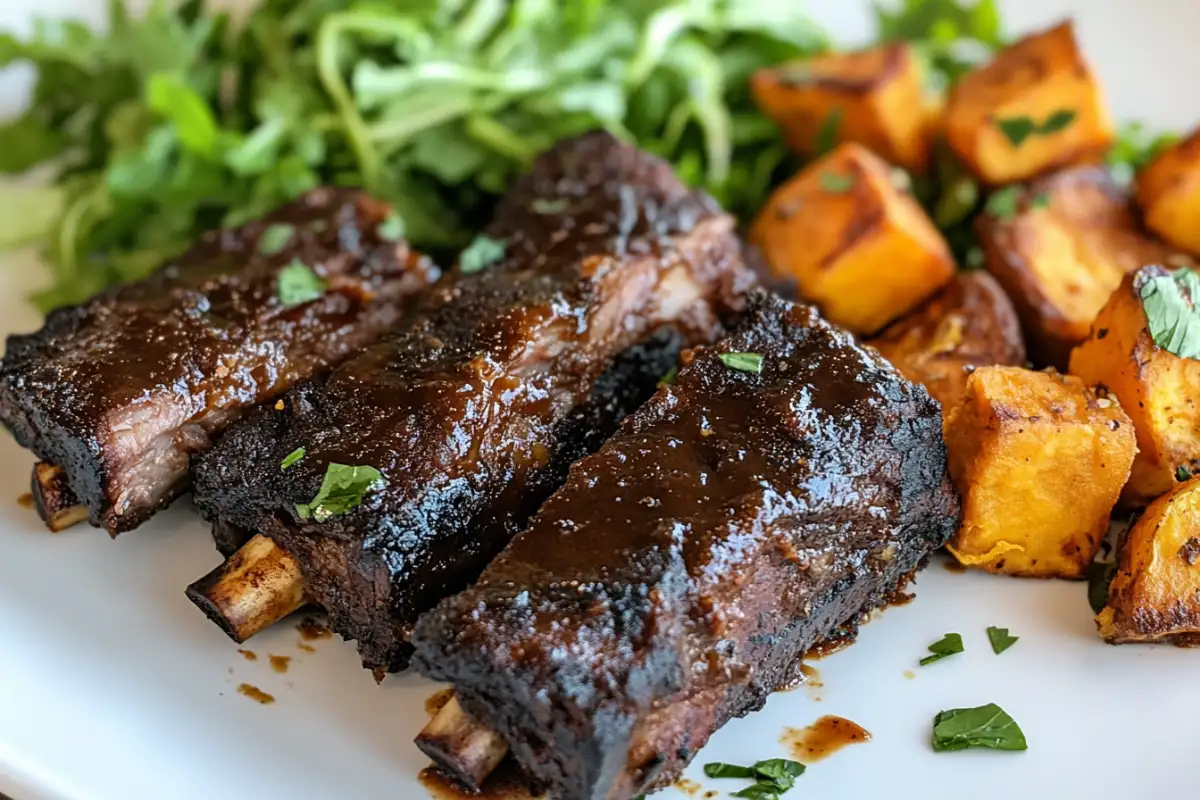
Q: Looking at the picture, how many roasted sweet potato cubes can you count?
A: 9